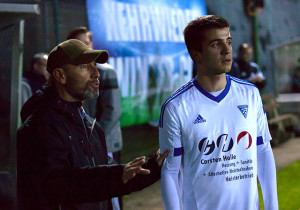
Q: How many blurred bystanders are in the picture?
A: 3